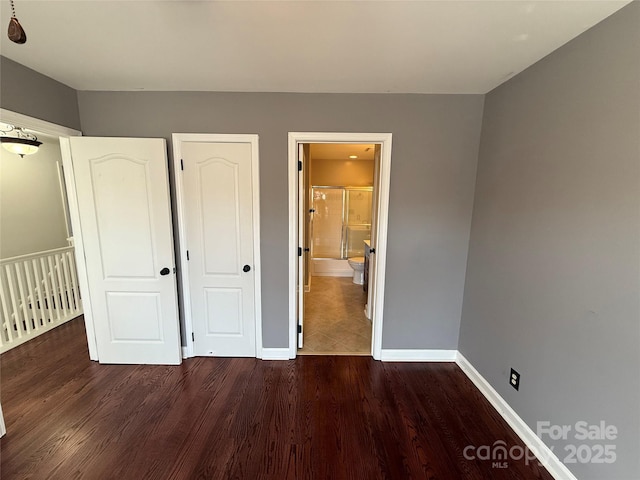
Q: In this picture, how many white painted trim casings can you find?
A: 3